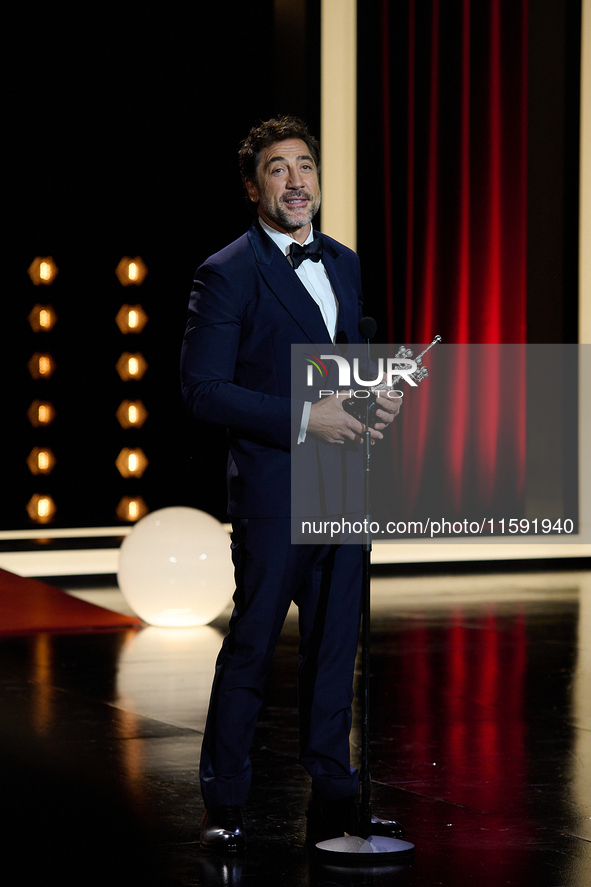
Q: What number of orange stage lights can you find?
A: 12